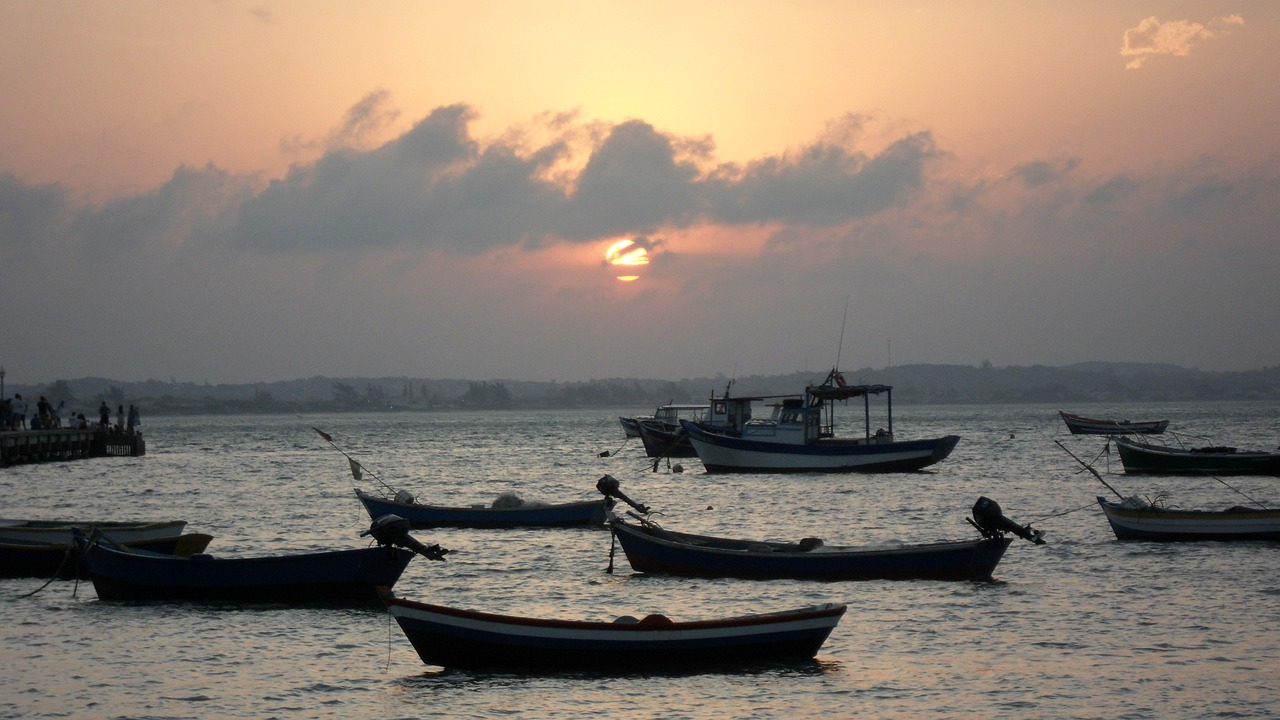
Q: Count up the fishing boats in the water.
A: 12